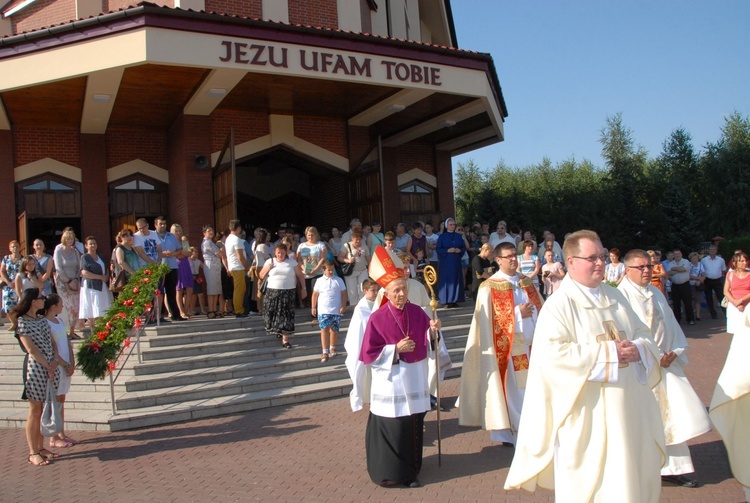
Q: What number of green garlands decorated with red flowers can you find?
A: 1